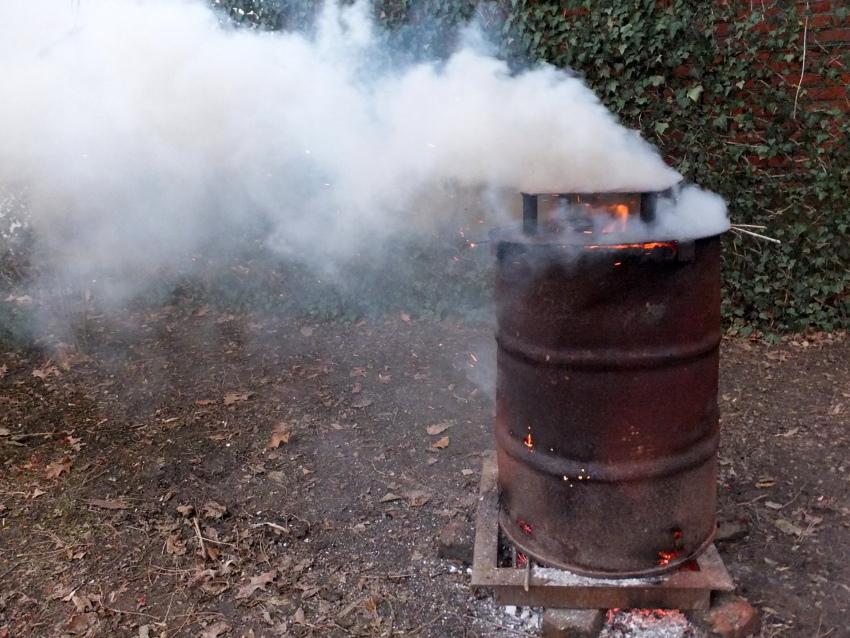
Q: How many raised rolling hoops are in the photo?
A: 2